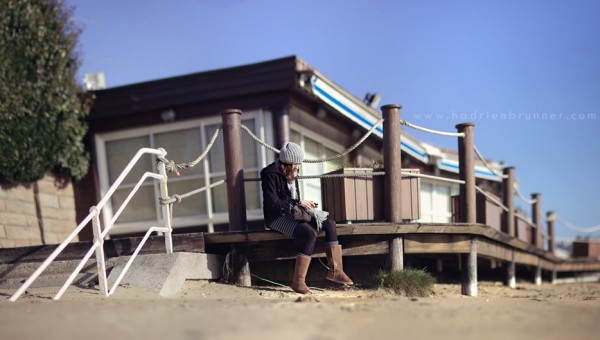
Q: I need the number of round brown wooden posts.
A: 6